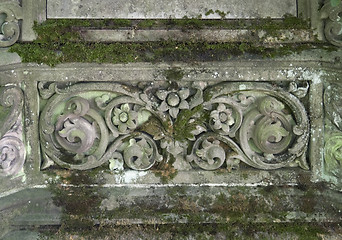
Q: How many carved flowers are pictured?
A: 3